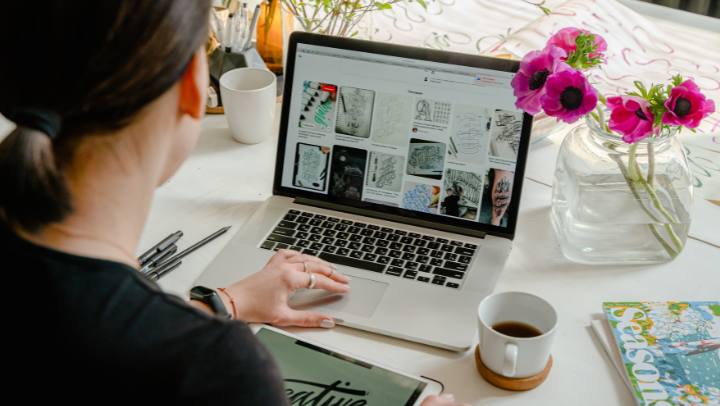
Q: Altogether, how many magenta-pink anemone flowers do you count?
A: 5